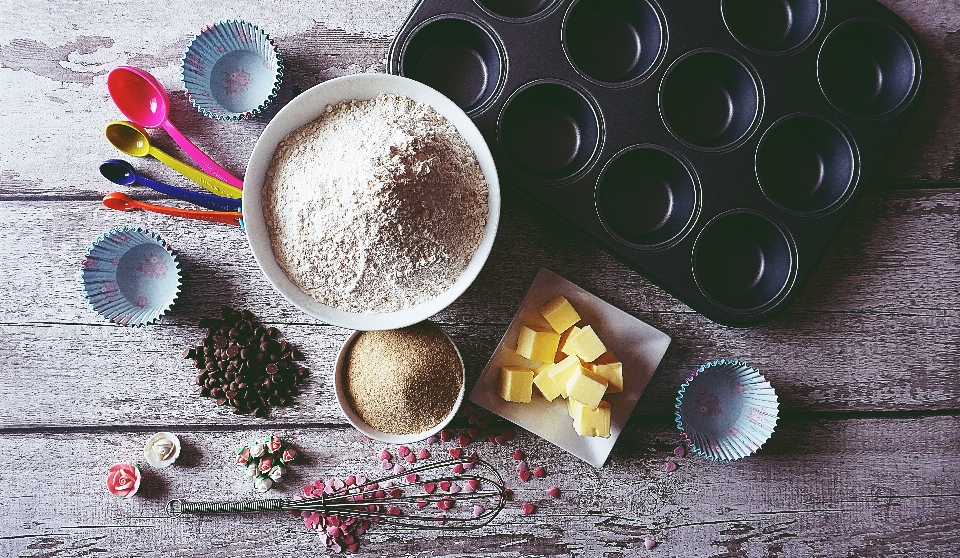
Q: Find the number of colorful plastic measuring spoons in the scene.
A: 4